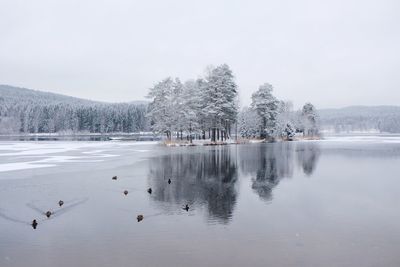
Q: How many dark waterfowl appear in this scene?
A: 9